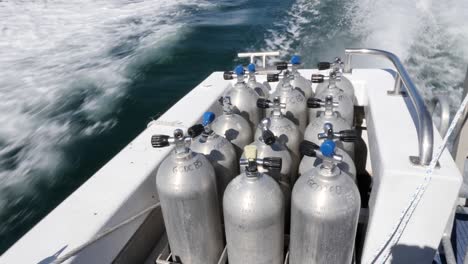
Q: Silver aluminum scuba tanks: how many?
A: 15